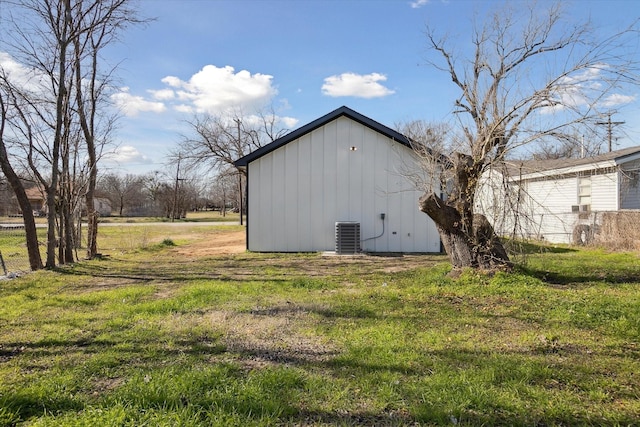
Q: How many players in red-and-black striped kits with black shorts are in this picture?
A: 0